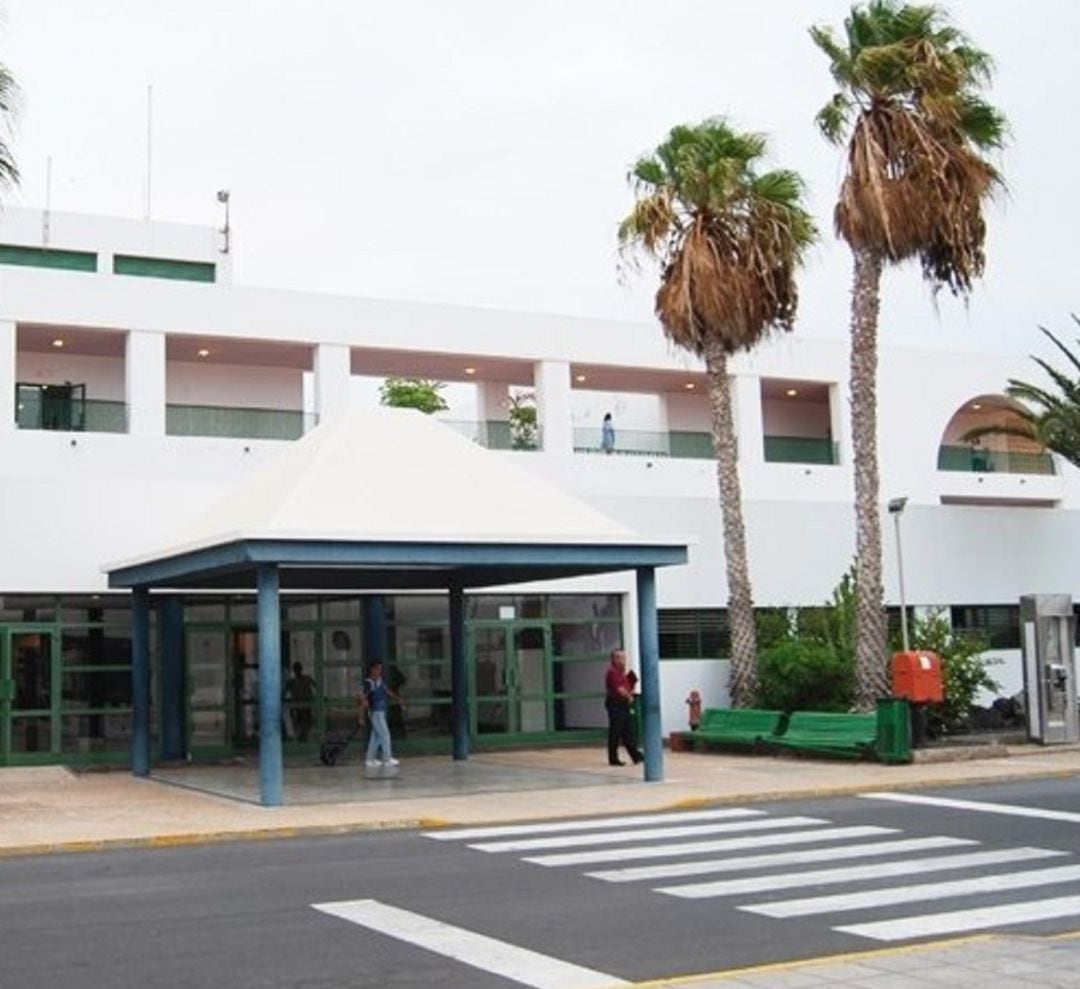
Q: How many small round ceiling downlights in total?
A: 7